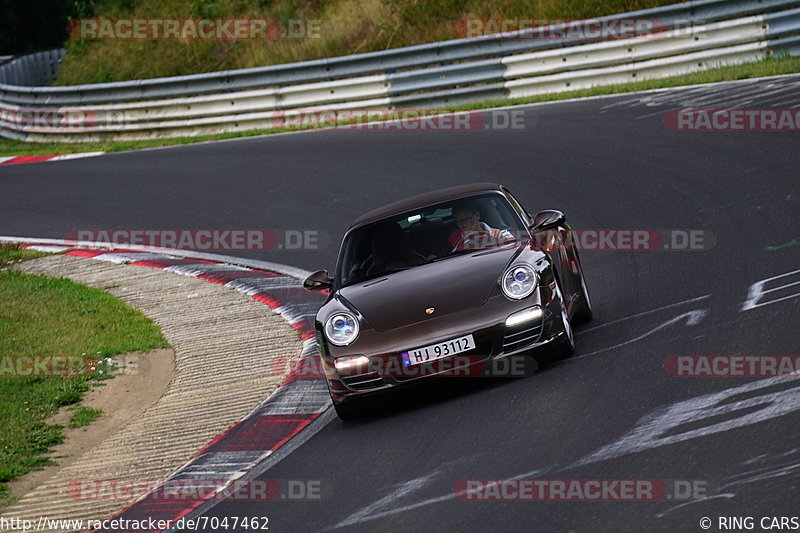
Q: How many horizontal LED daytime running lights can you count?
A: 2